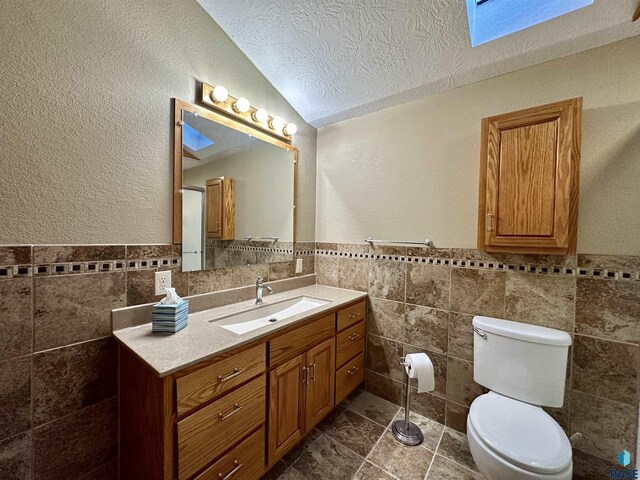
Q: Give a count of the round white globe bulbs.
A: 5